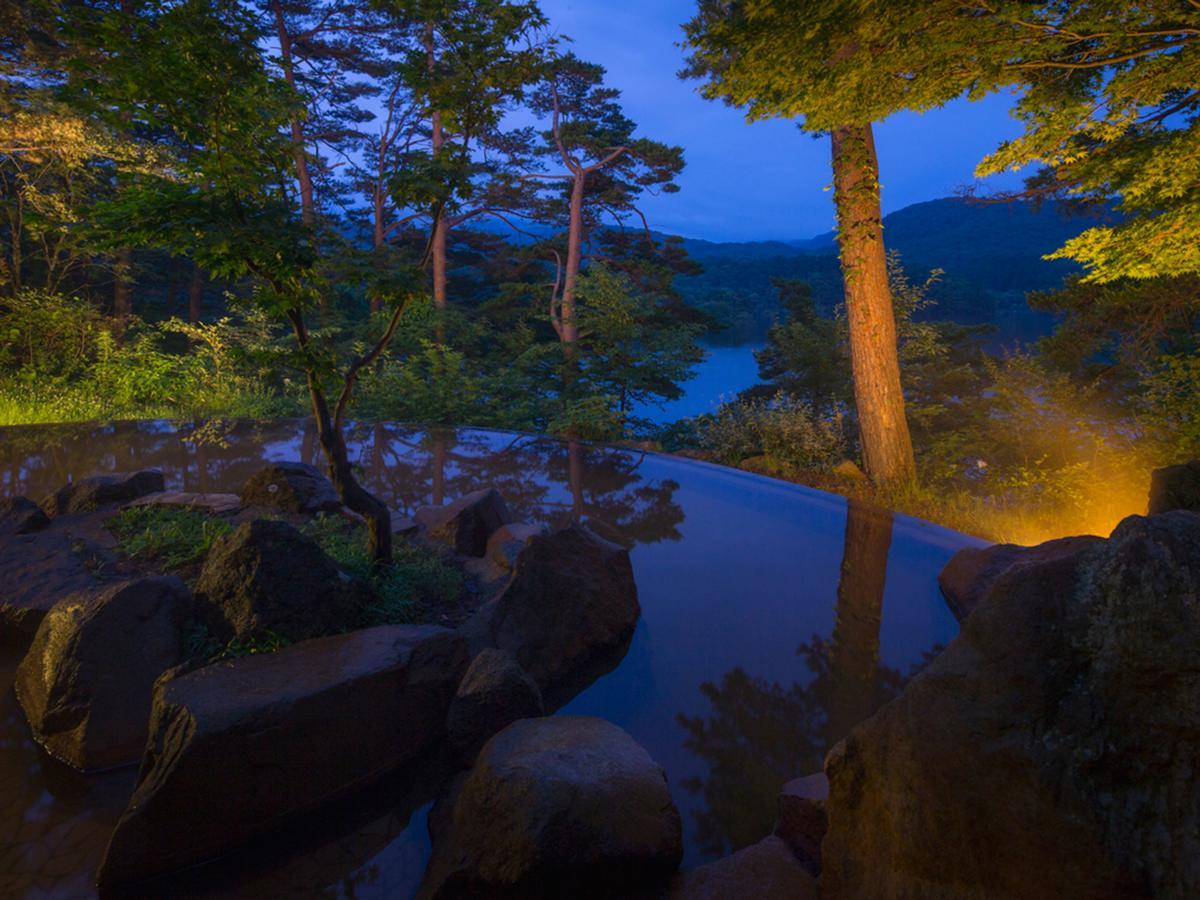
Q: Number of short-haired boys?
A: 0